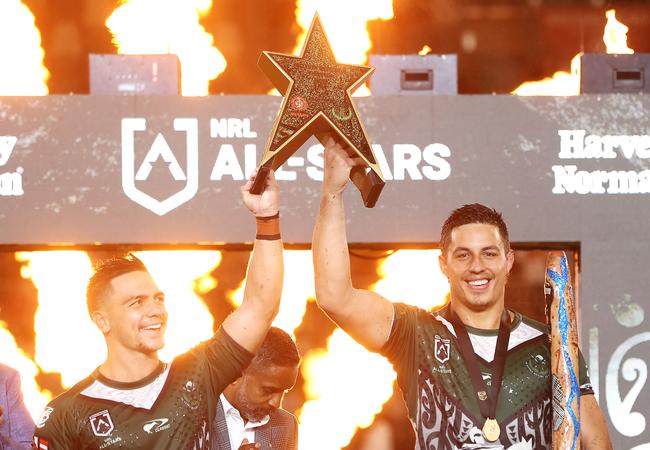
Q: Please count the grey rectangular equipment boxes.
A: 3